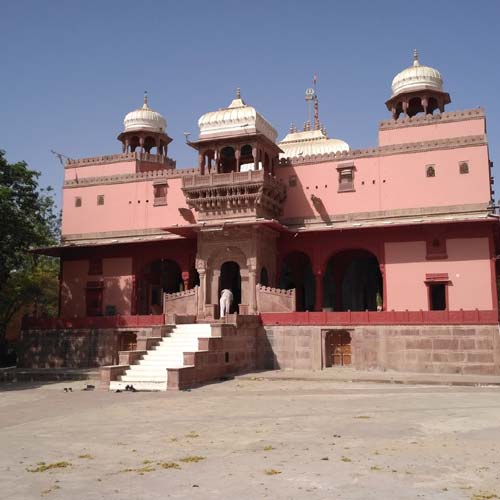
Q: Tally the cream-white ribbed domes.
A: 4